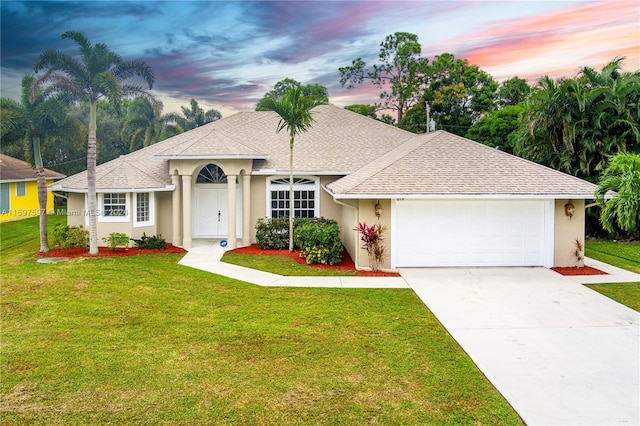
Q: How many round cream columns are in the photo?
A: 4